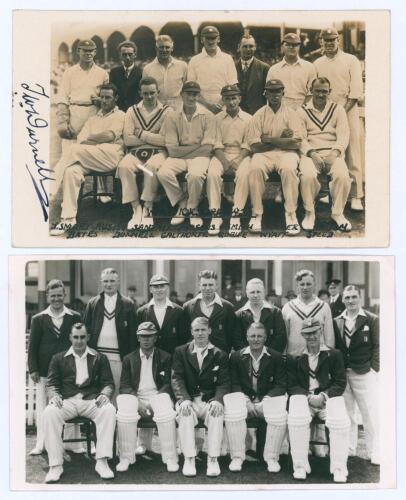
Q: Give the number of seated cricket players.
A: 11